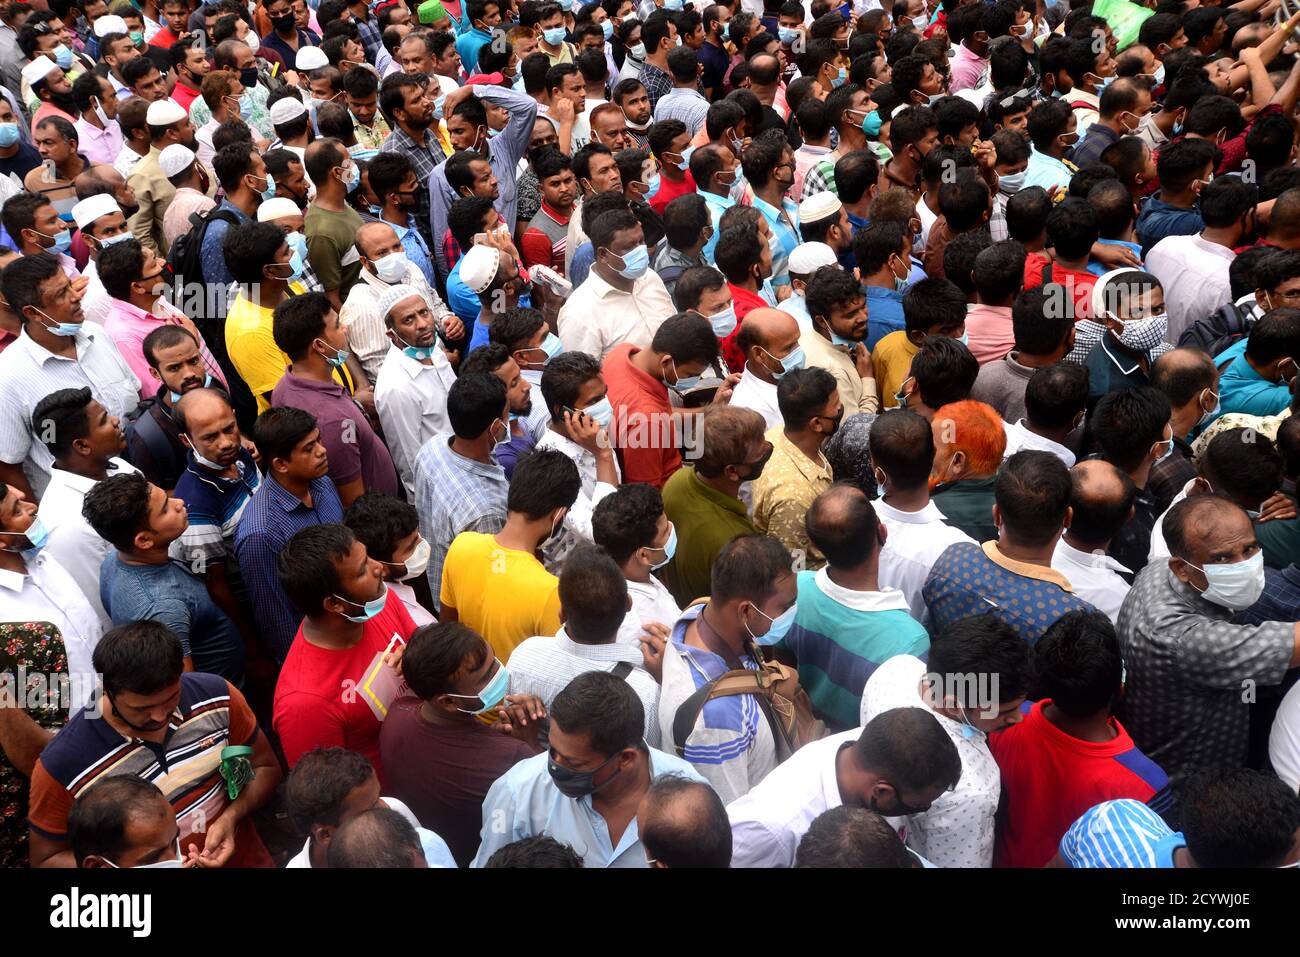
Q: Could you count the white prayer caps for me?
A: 13